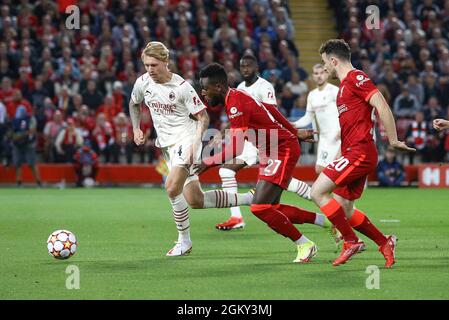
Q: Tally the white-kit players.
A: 3